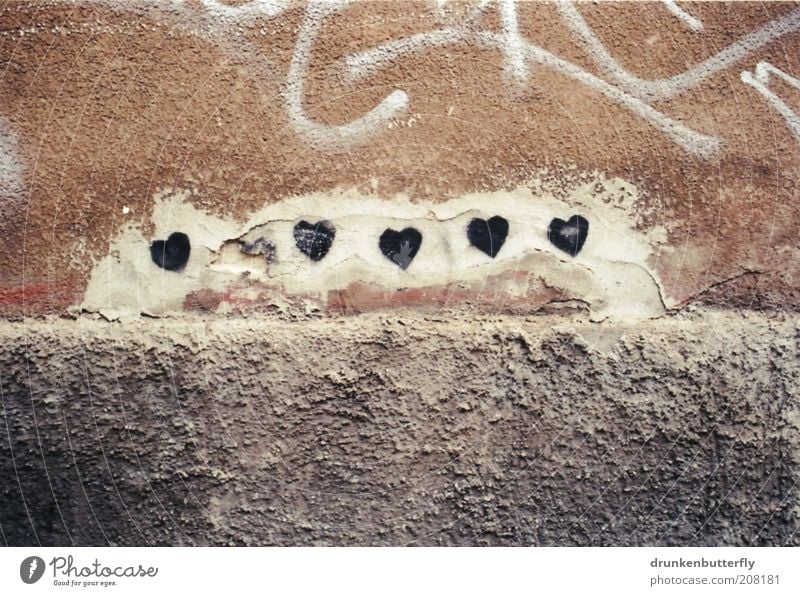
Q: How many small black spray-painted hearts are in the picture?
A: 5